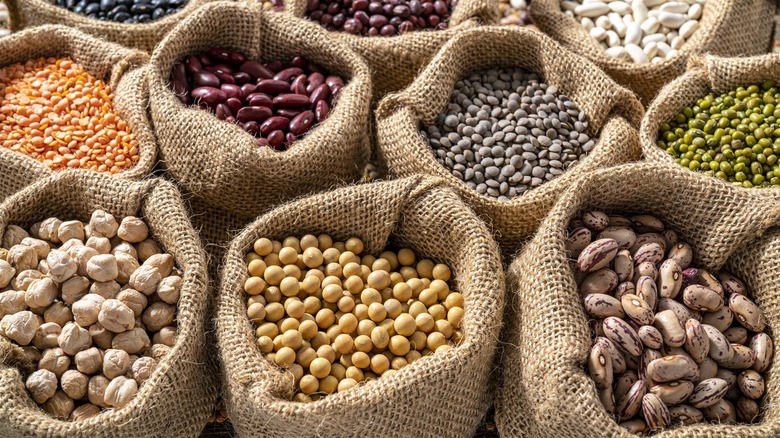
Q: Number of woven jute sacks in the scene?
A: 10